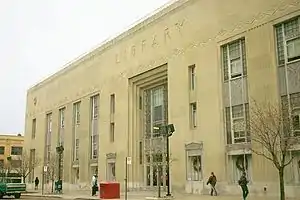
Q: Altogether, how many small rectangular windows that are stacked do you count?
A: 4